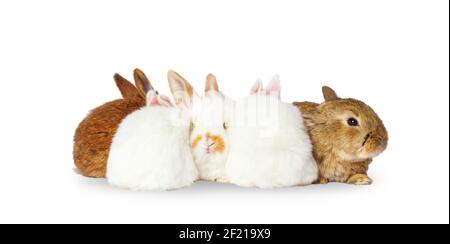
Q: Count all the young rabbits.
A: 5